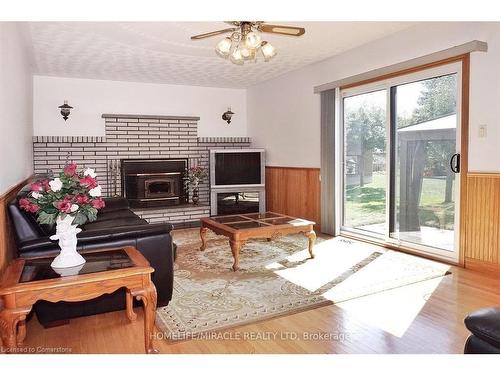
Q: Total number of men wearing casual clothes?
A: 0